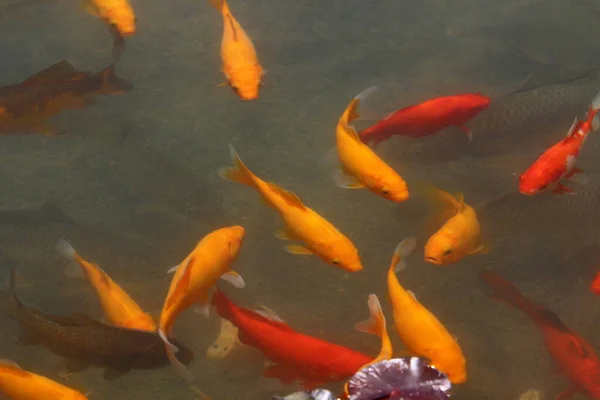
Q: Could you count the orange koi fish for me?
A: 10